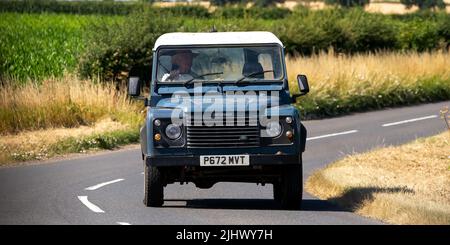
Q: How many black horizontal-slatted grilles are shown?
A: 1